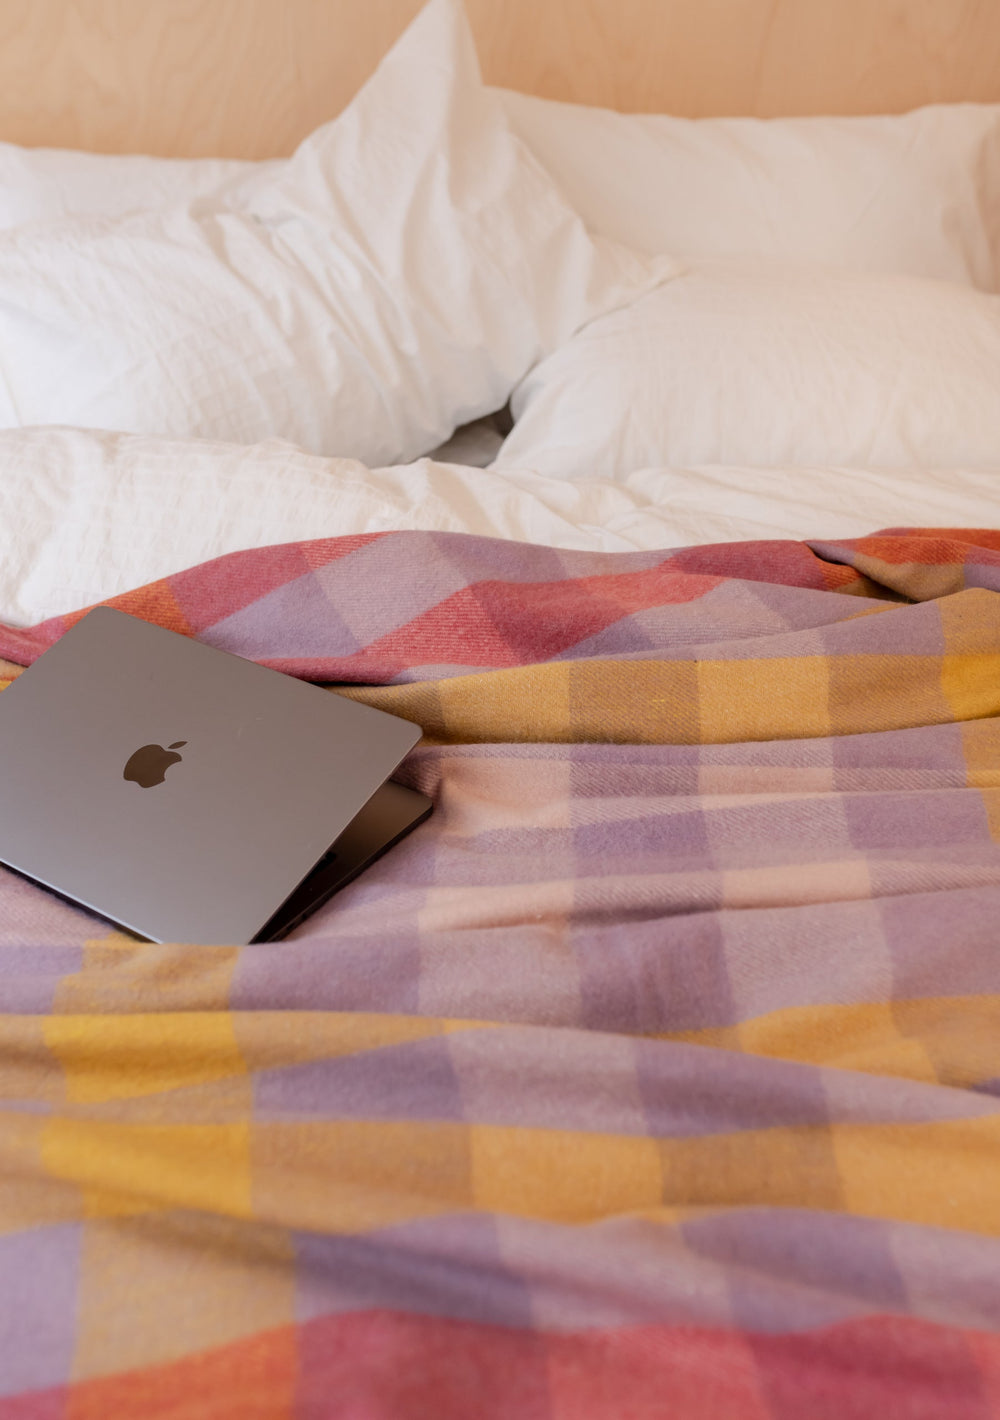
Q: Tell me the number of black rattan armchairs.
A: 0